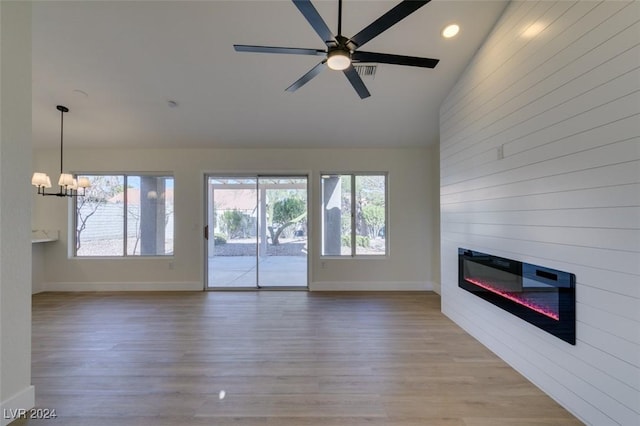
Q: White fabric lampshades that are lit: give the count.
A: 5